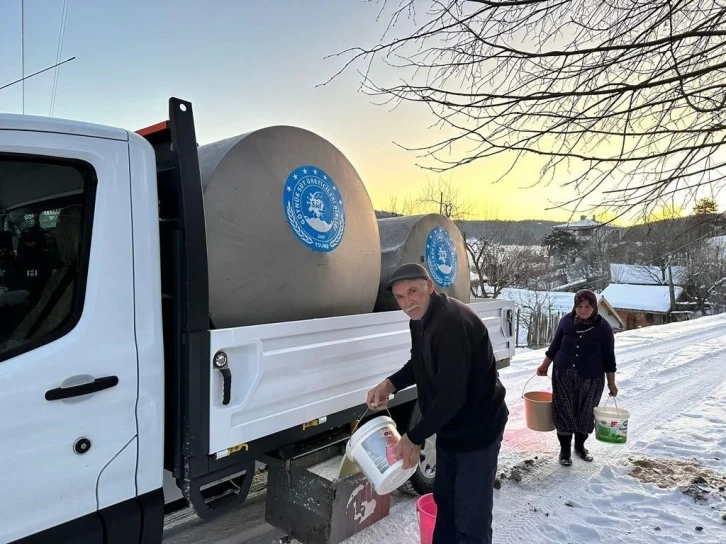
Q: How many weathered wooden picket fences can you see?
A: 1